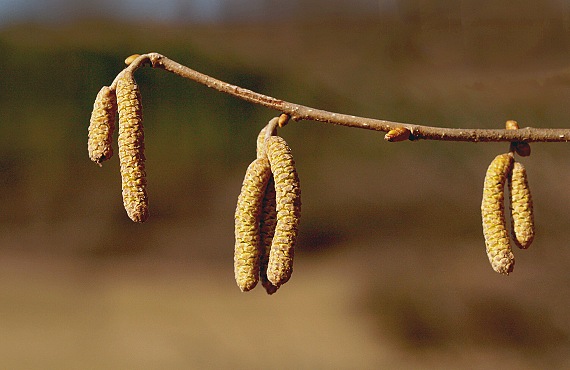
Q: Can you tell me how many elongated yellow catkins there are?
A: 7